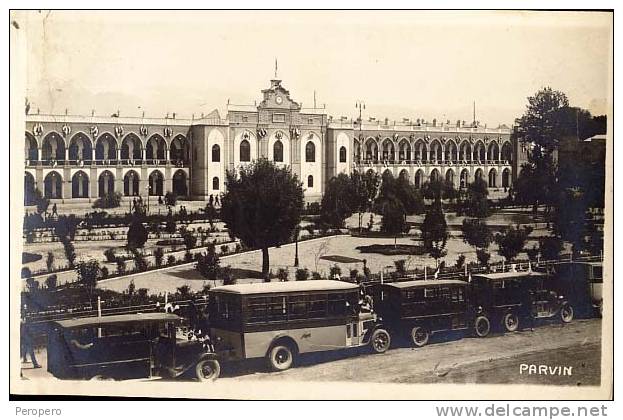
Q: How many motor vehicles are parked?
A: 5